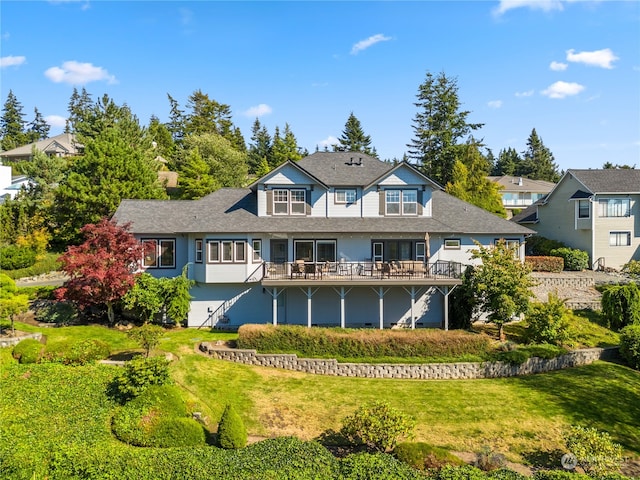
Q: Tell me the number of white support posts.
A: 6